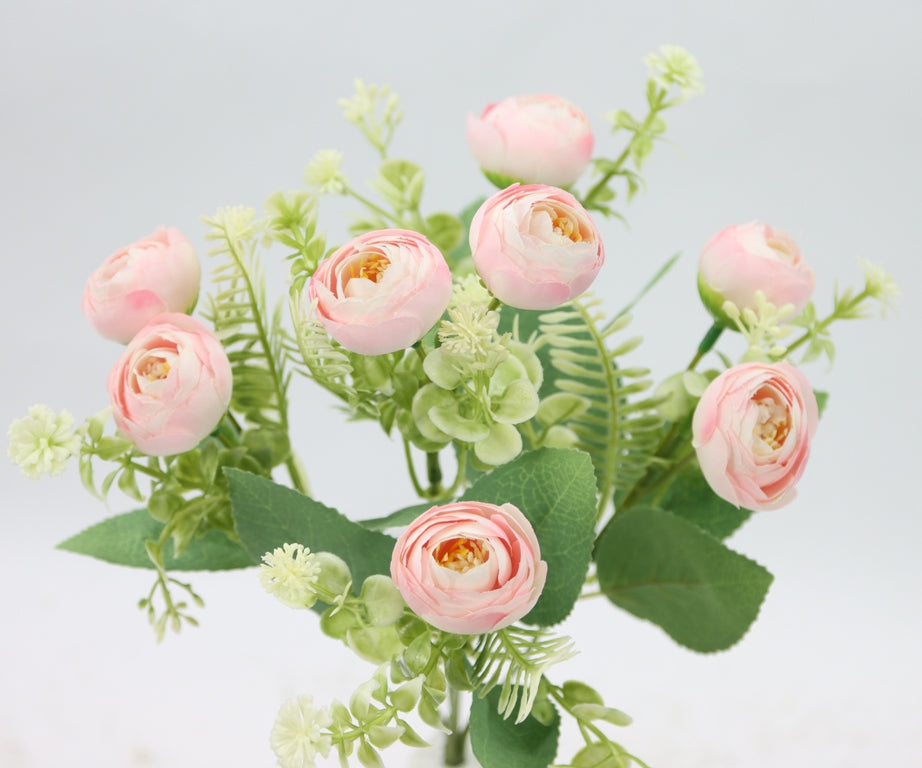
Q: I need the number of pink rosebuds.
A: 8